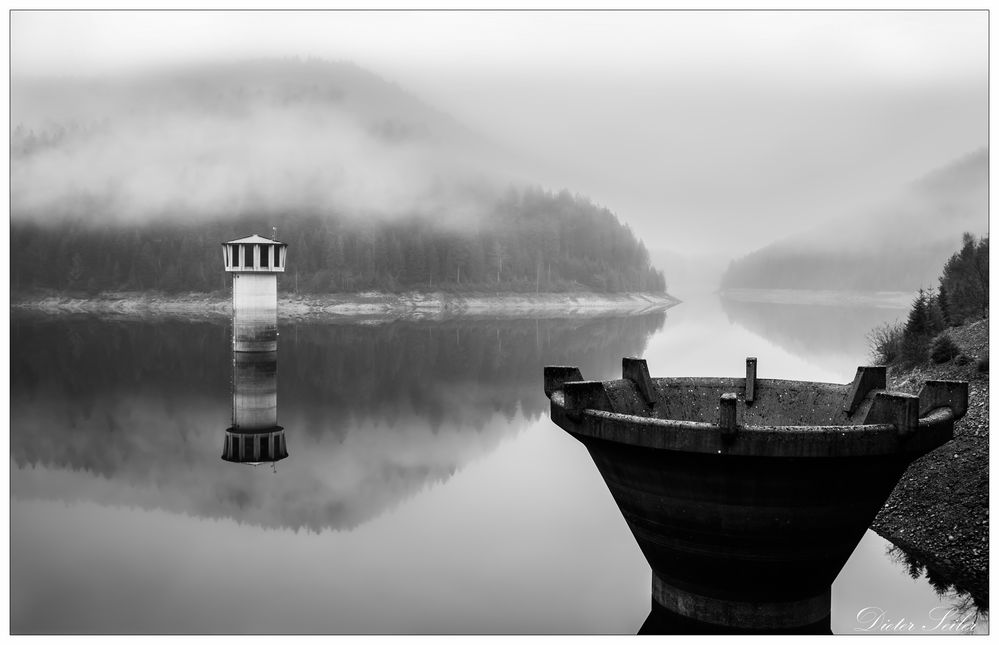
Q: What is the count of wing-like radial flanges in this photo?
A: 8